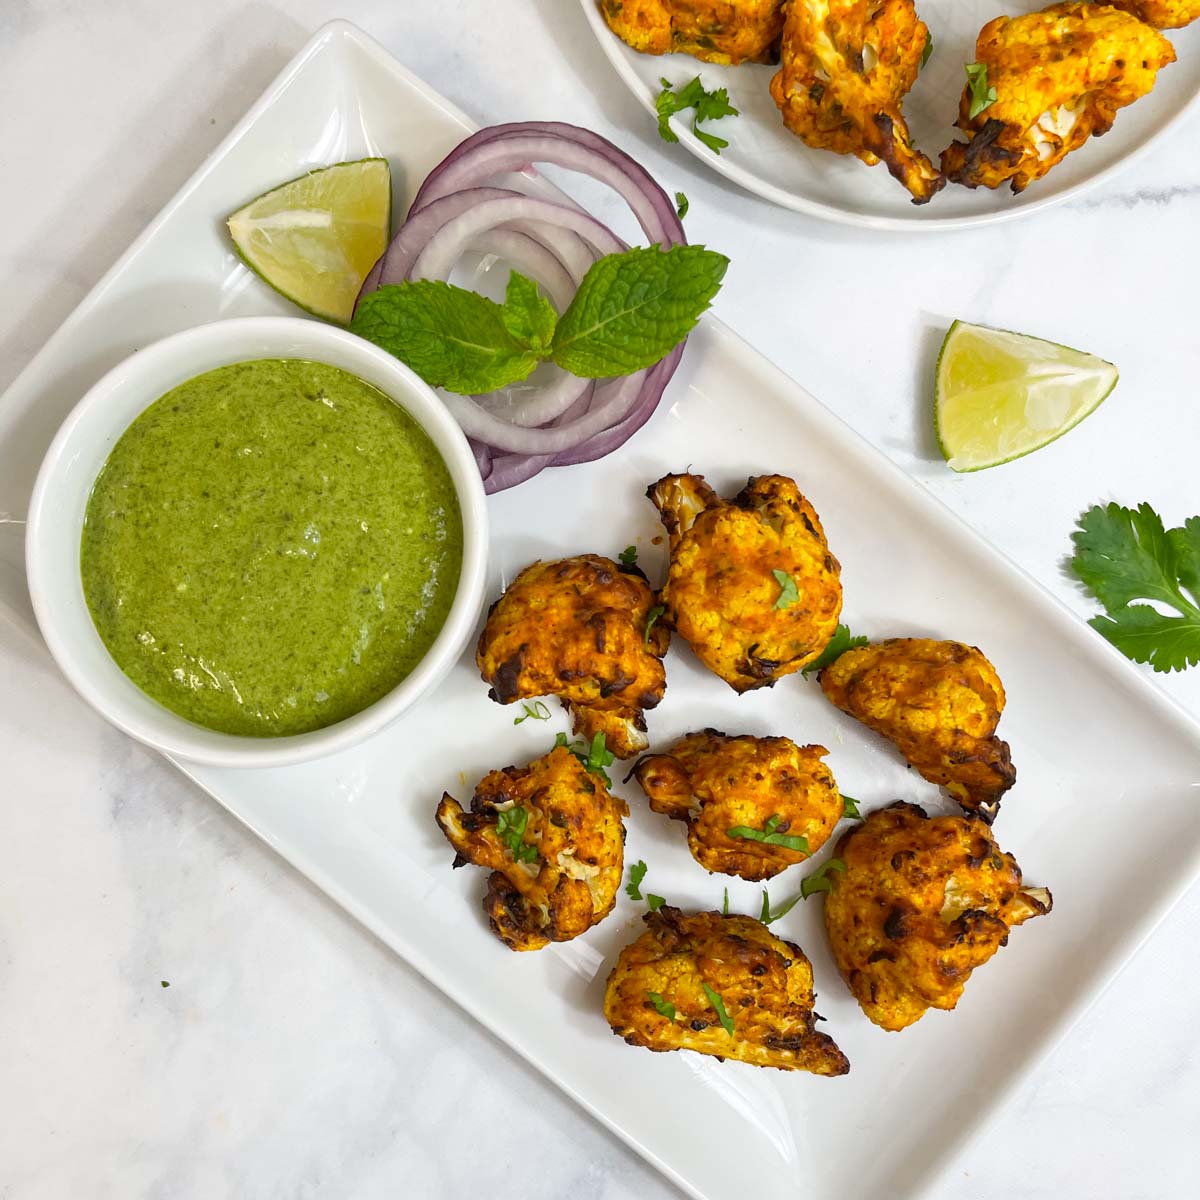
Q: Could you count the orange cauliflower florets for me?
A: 11